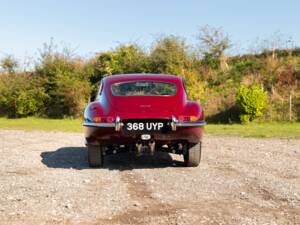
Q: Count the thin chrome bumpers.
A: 2